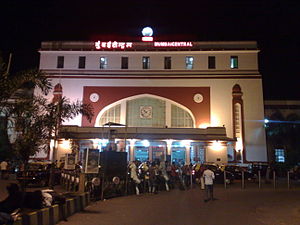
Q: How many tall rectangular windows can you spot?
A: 9